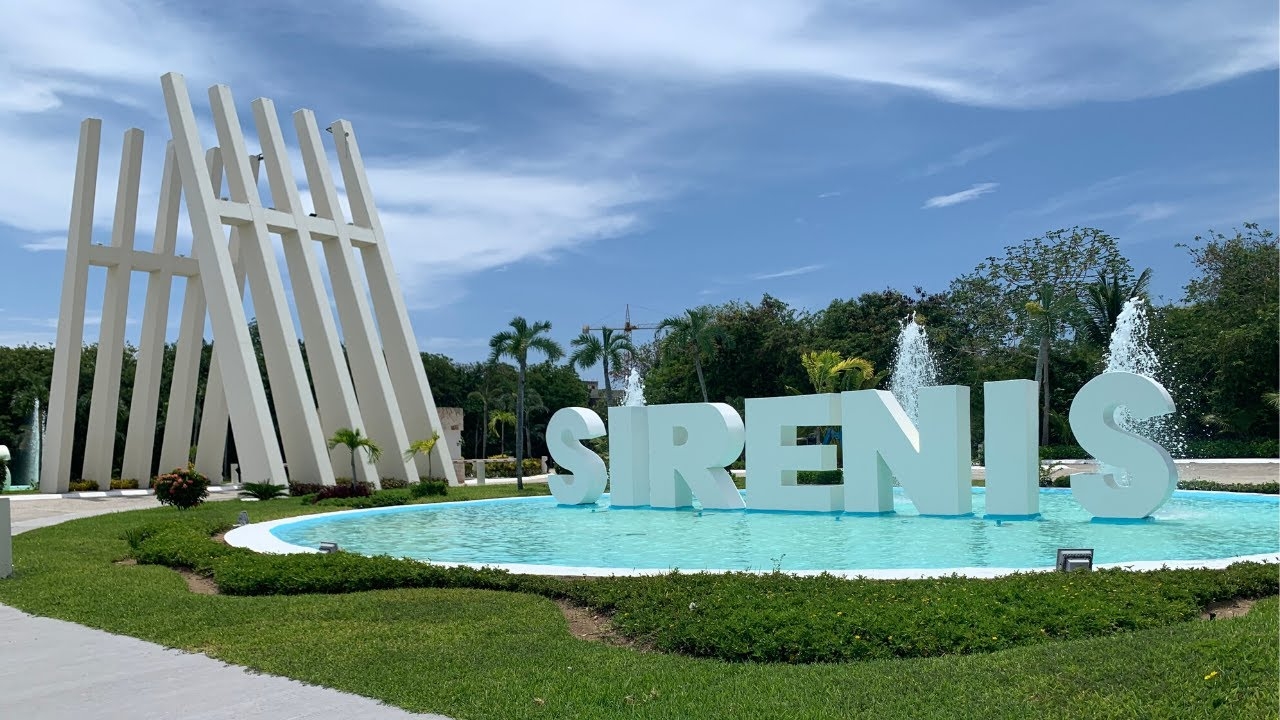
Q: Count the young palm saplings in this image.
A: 2